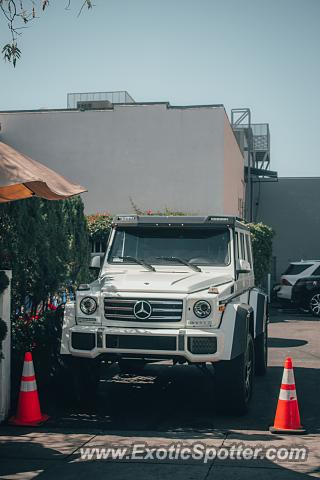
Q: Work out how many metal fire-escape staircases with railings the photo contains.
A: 1